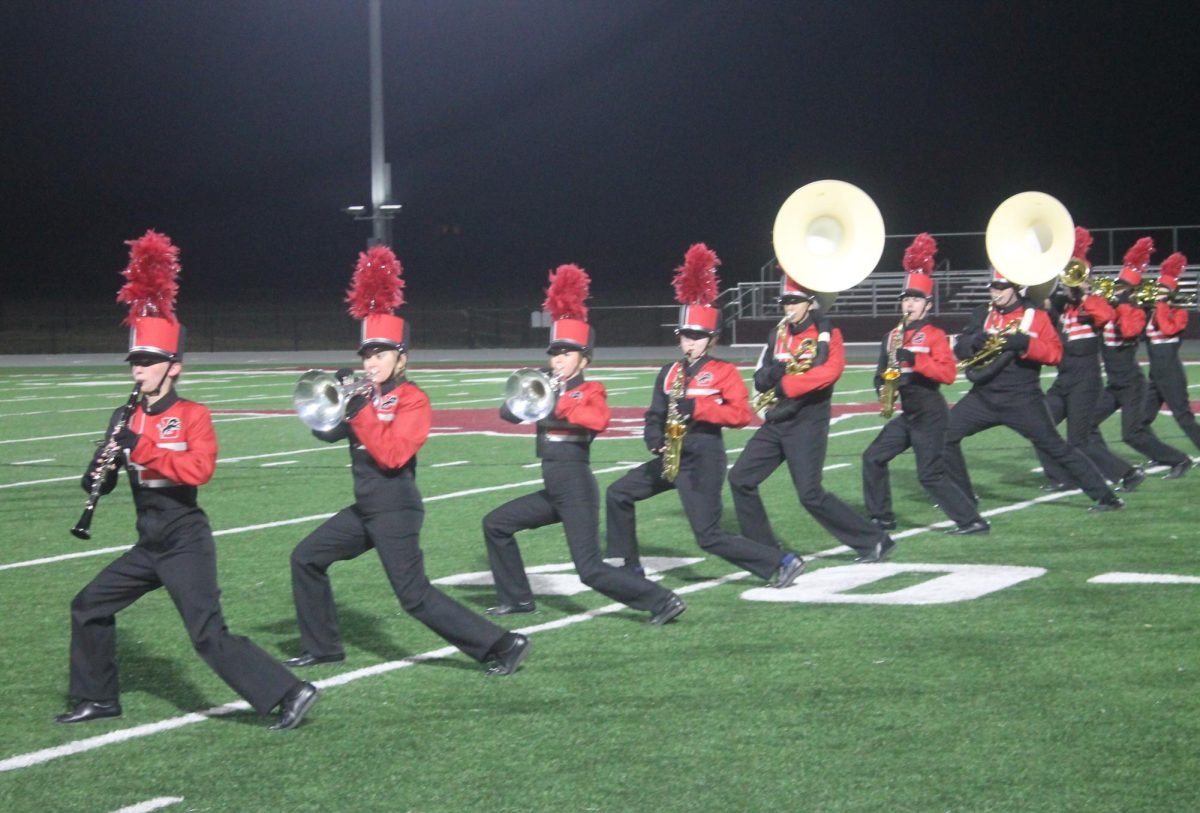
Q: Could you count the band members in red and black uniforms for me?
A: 10